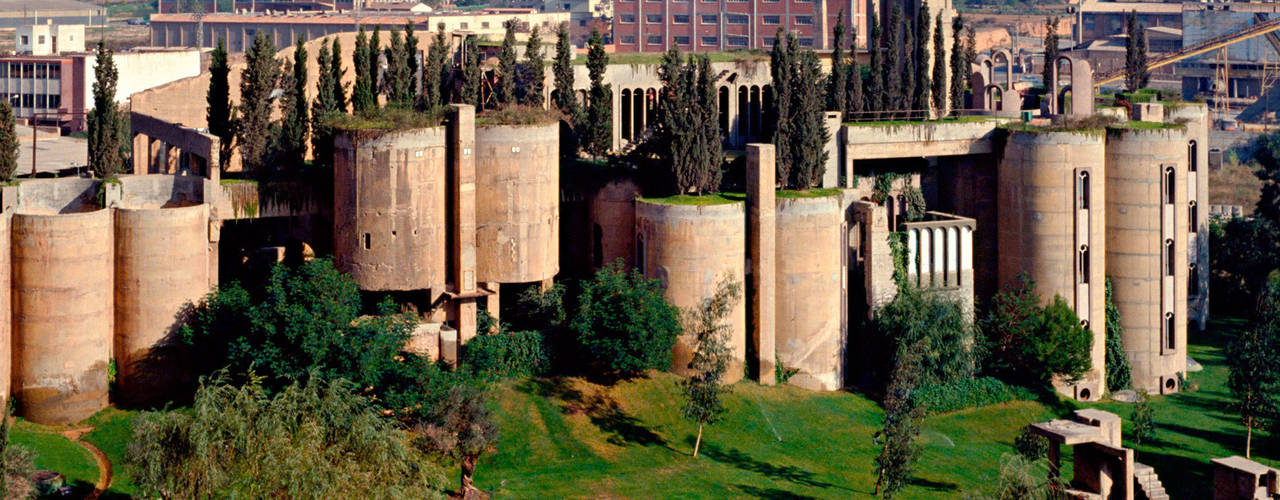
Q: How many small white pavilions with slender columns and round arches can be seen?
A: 1